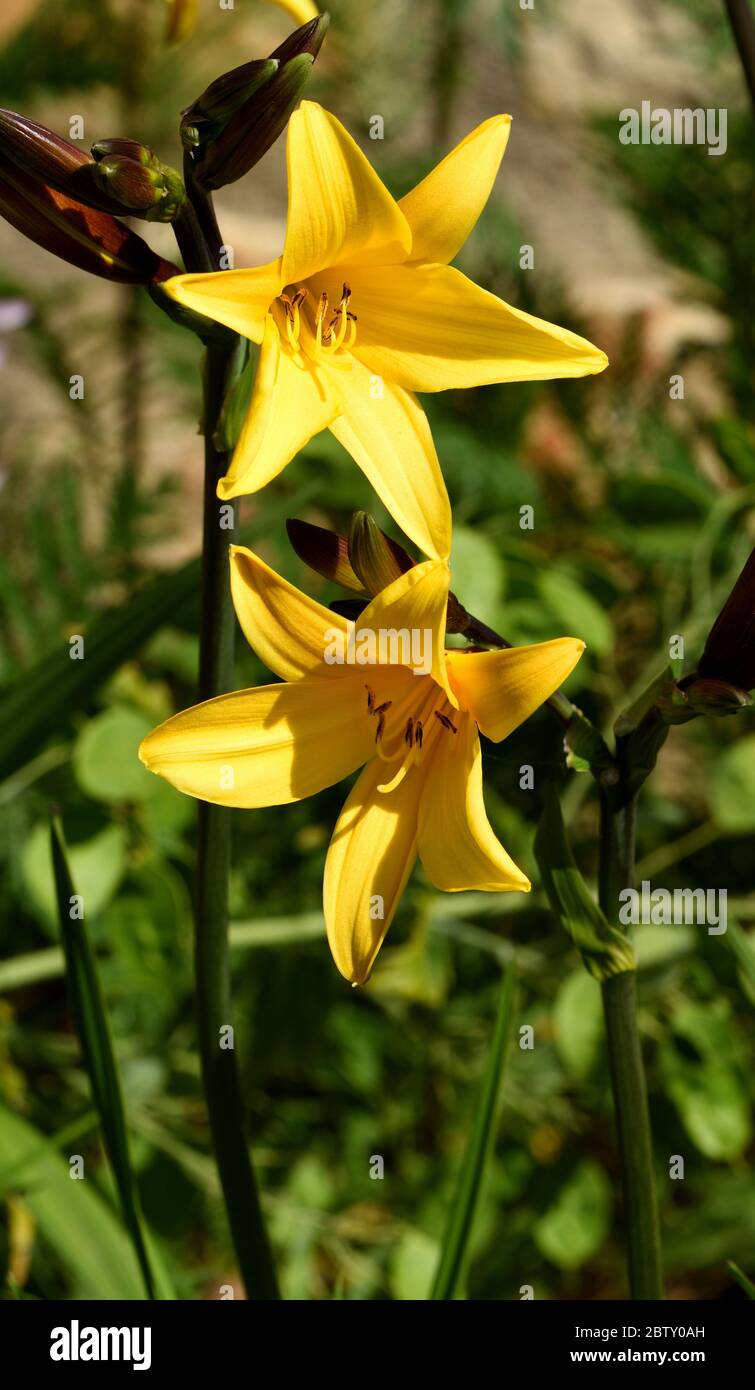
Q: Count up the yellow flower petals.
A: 12